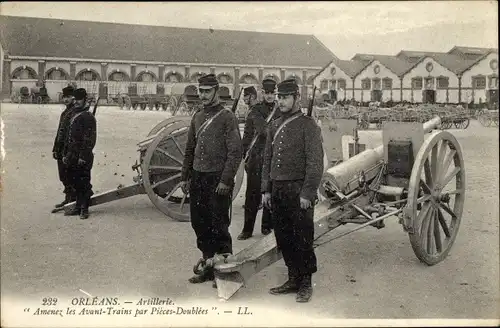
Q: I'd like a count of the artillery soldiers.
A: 6